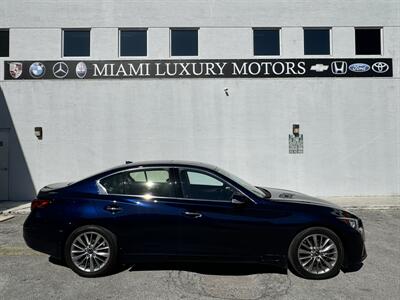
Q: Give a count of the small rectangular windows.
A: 7